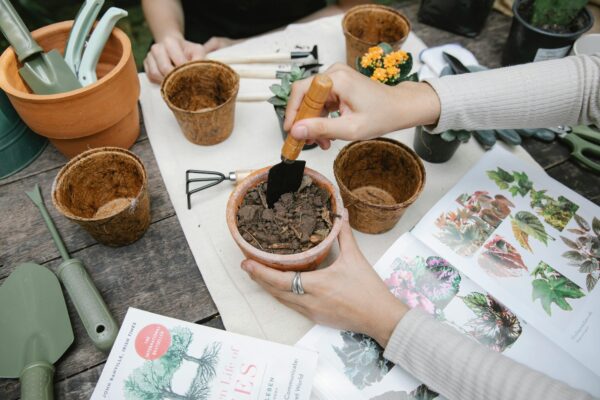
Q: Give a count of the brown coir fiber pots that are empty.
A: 4